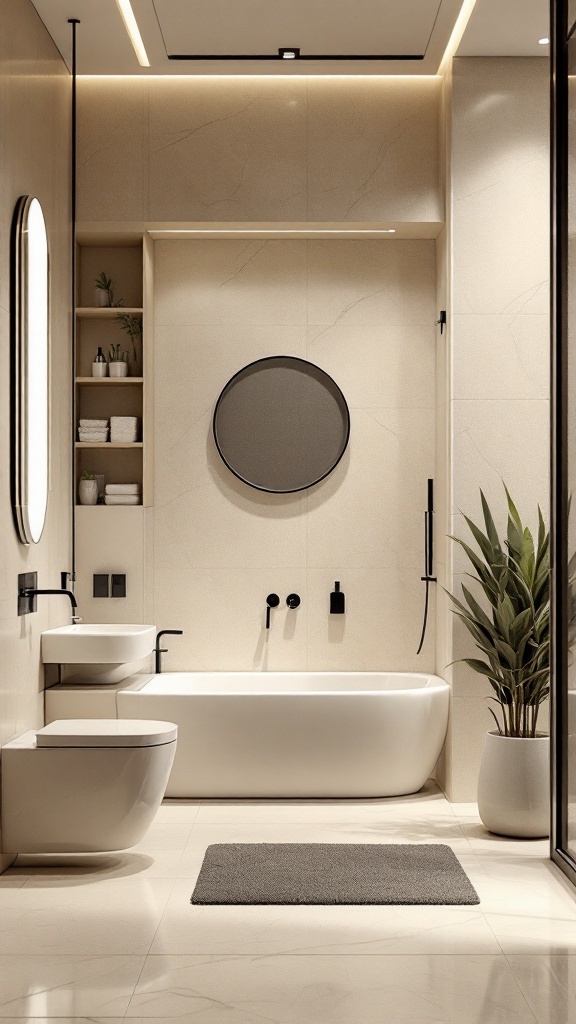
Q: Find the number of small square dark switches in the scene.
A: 2